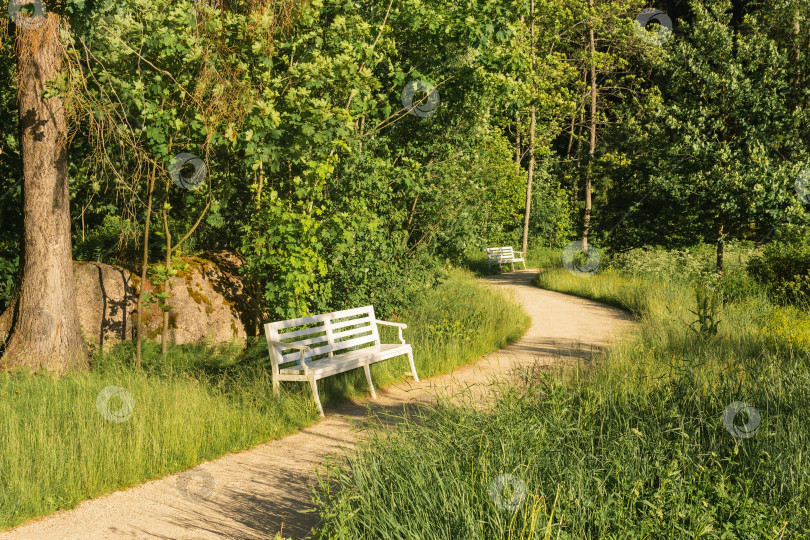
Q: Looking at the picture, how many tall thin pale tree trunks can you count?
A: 2